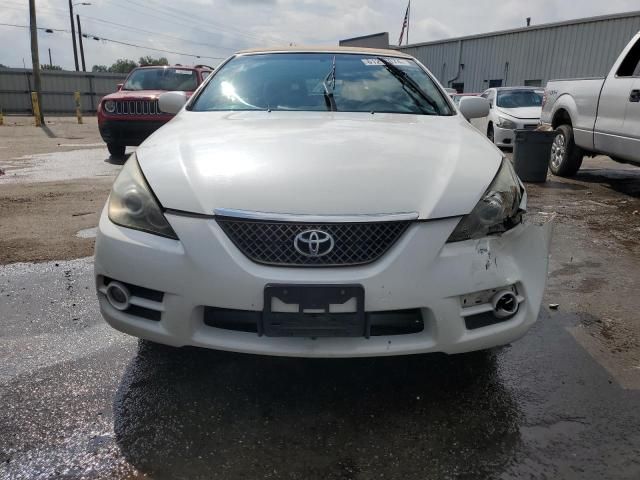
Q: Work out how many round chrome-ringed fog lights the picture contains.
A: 2